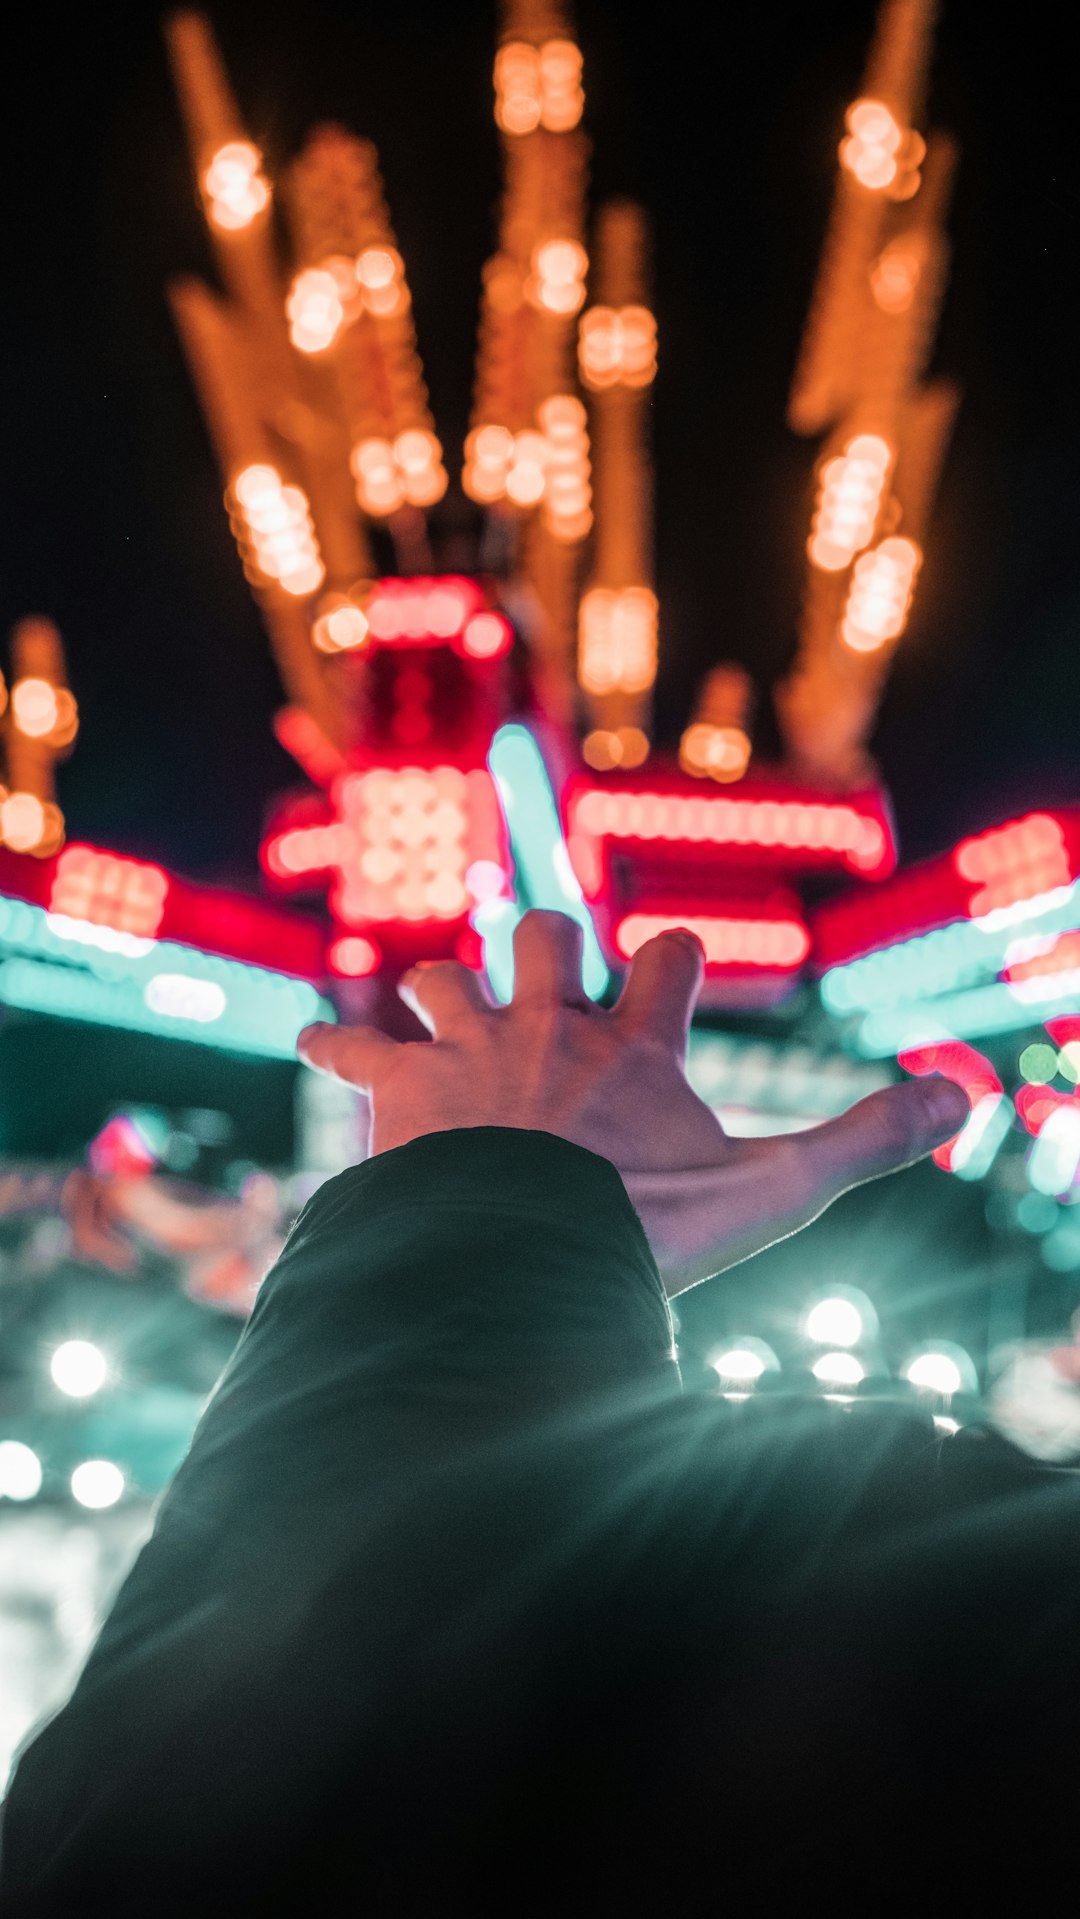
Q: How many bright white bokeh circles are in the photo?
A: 7